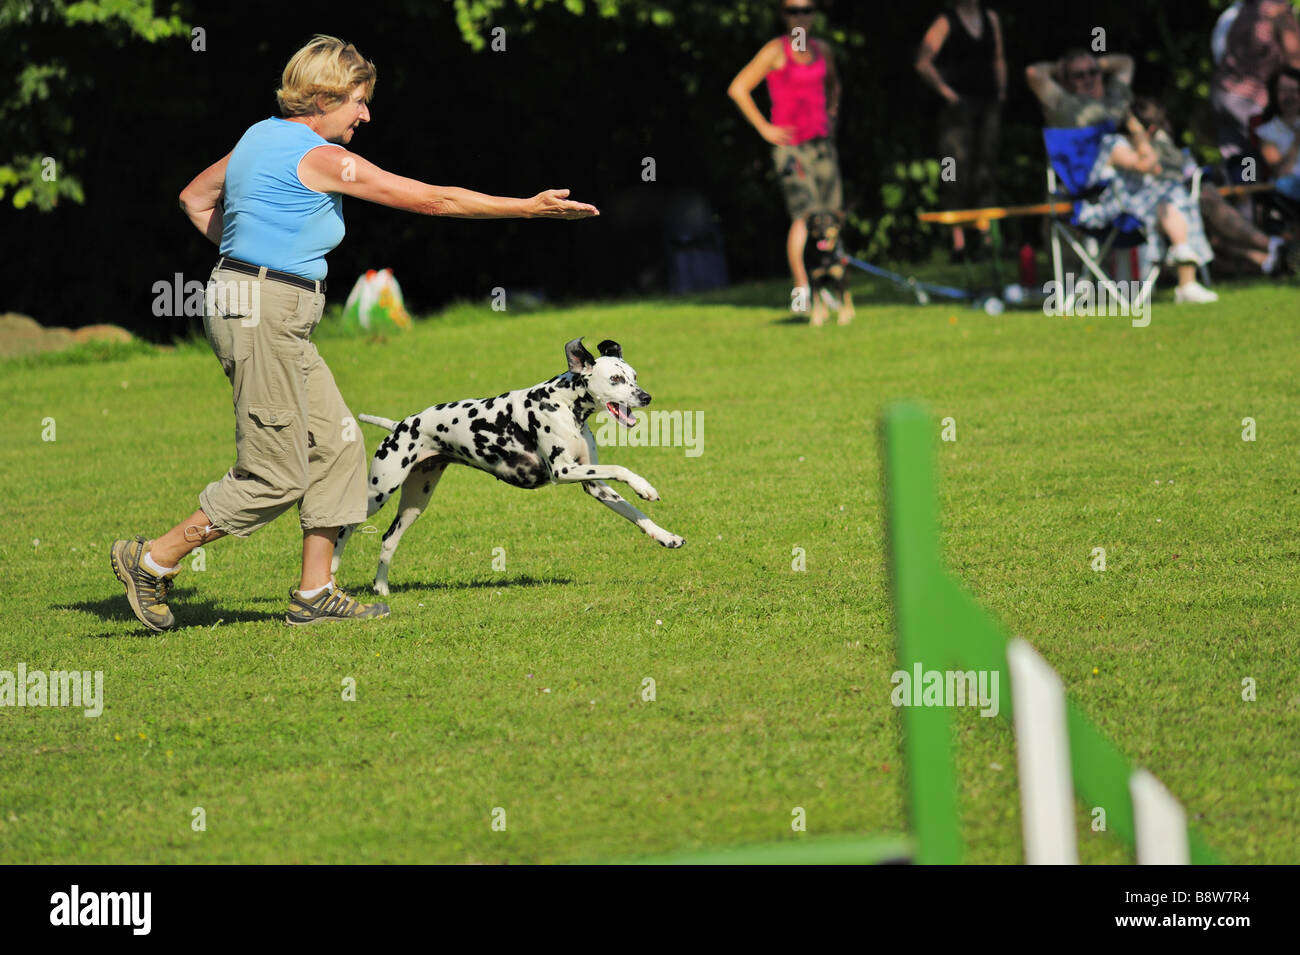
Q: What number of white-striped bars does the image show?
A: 2